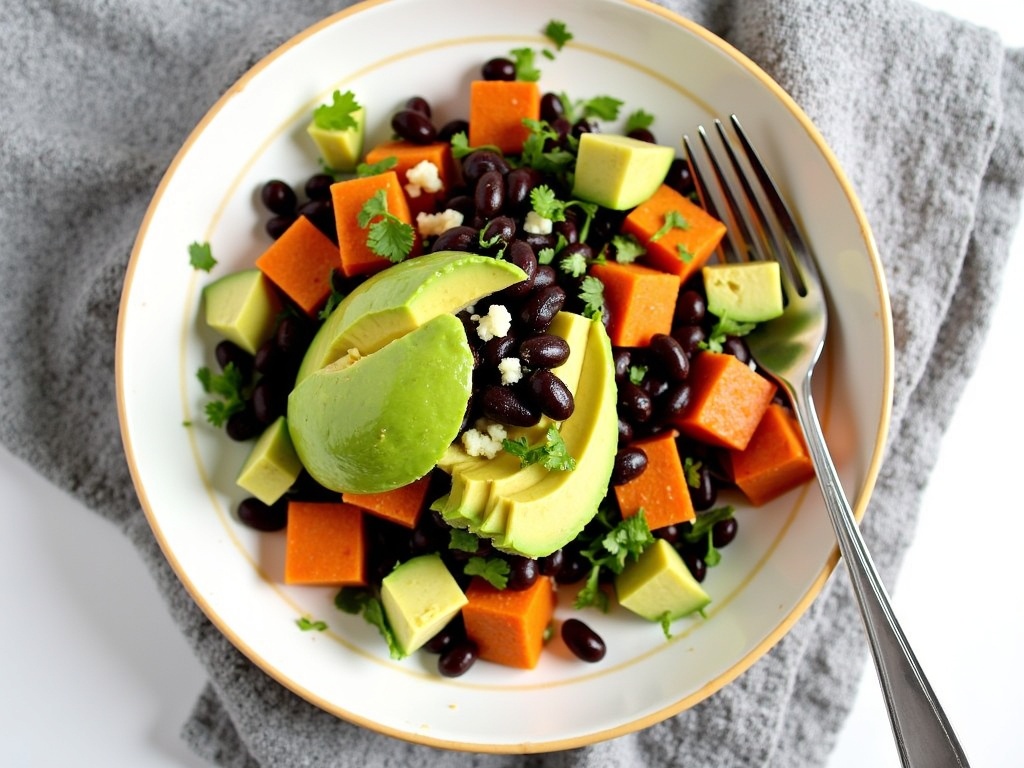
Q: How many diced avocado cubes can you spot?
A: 7